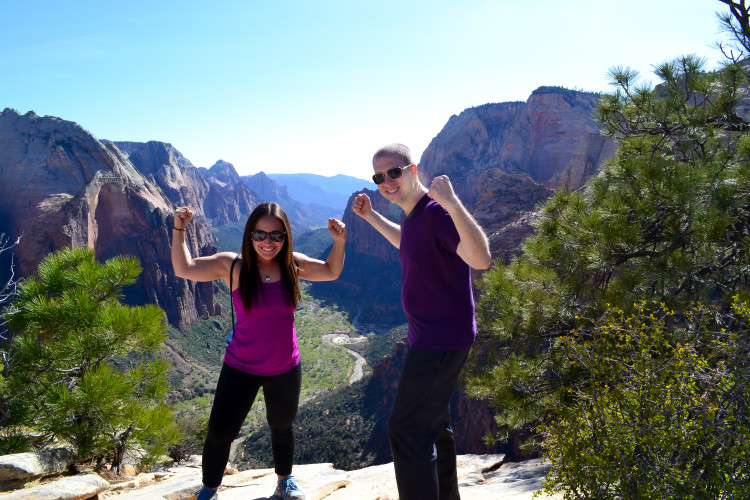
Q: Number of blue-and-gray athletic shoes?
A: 2